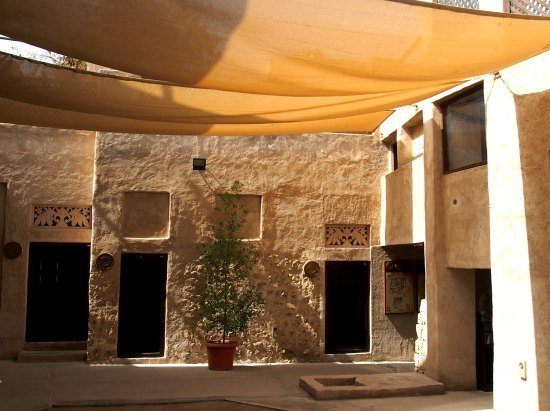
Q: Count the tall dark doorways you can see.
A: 3